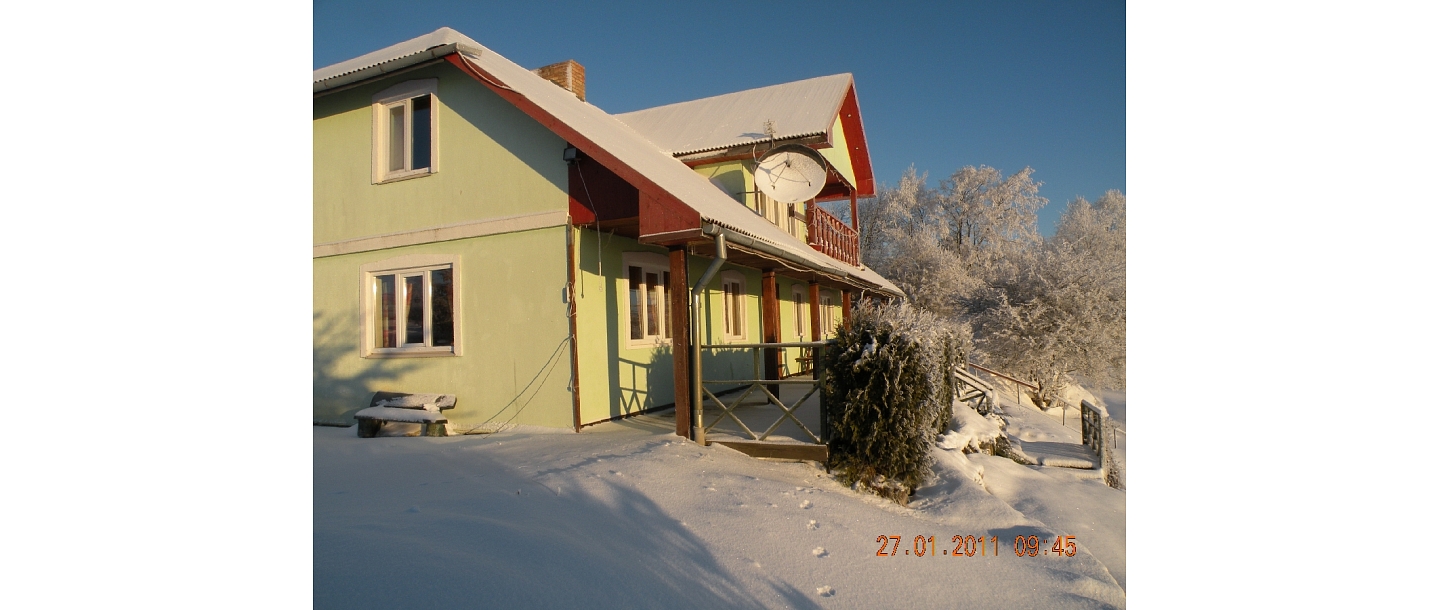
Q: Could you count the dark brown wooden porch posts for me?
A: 4